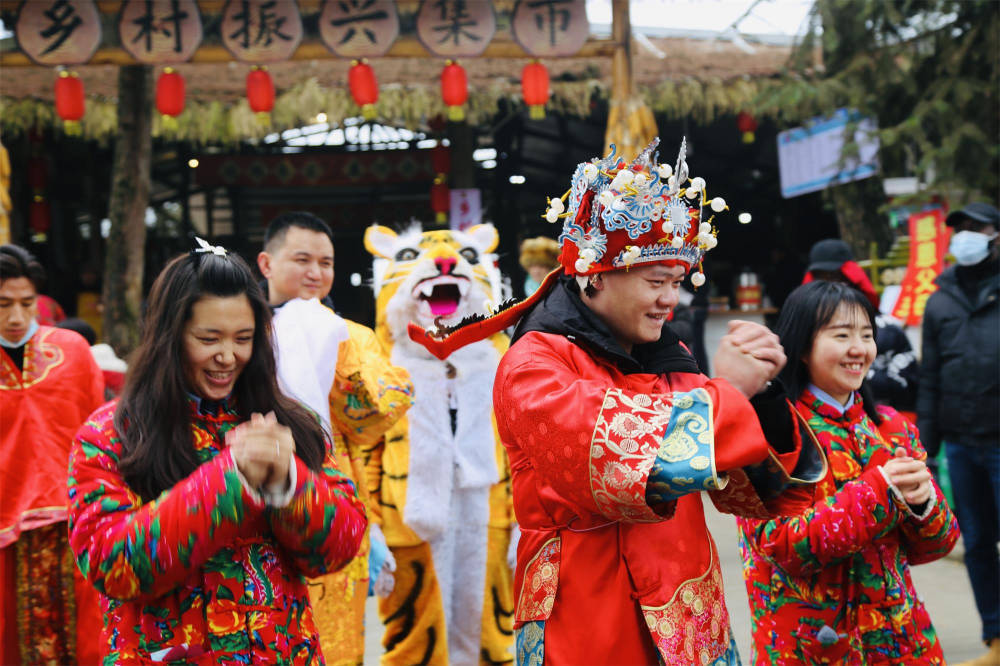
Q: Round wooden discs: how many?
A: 6